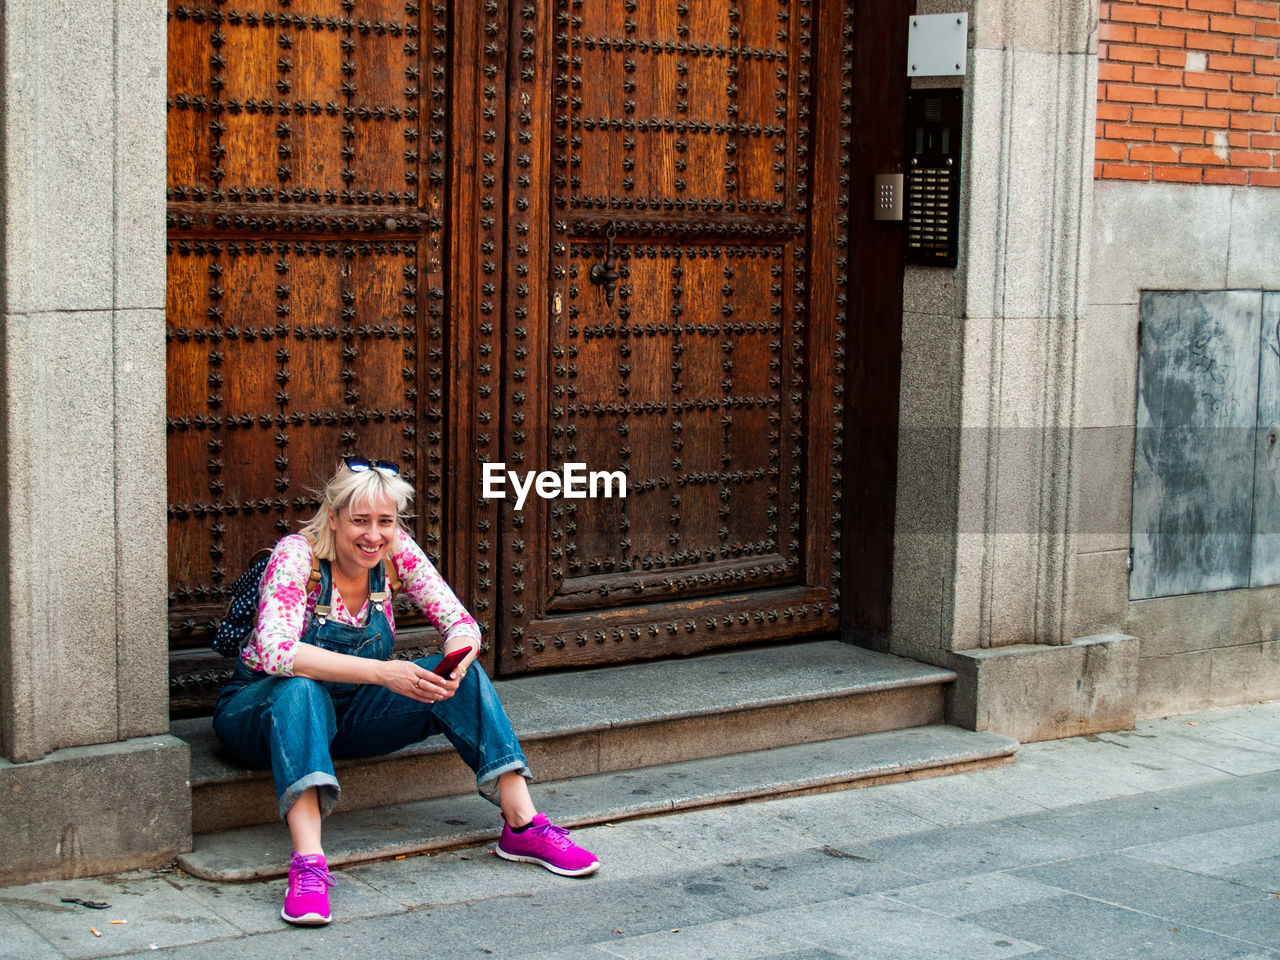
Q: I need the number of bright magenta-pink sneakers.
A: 2